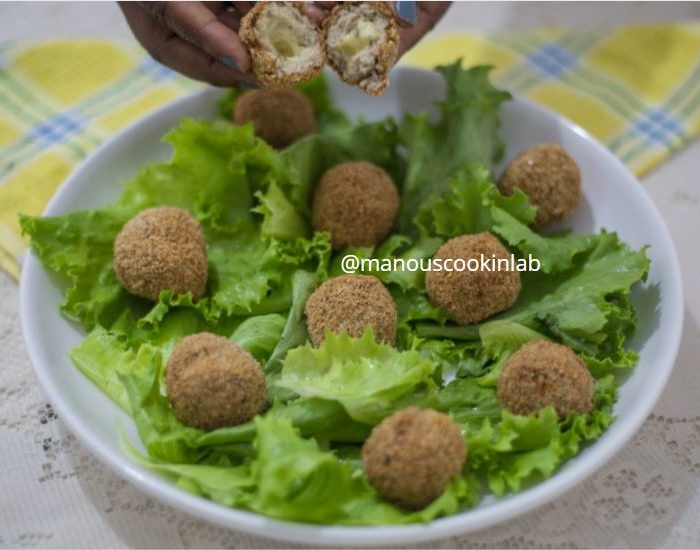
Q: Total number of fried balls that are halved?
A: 1